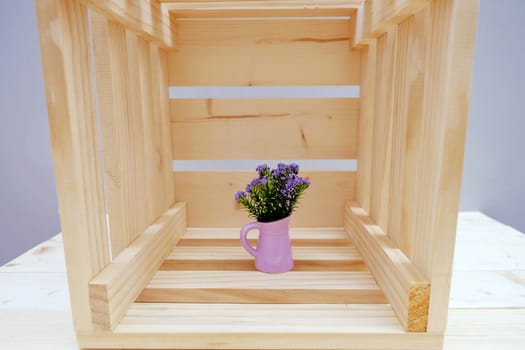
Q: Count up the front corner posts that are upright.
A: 2